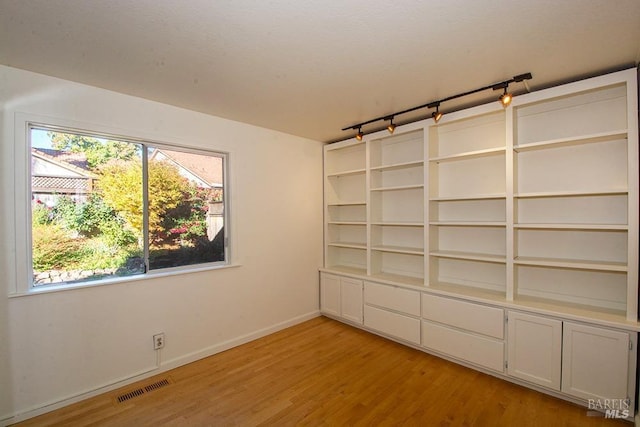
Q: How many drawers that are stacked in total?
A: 4